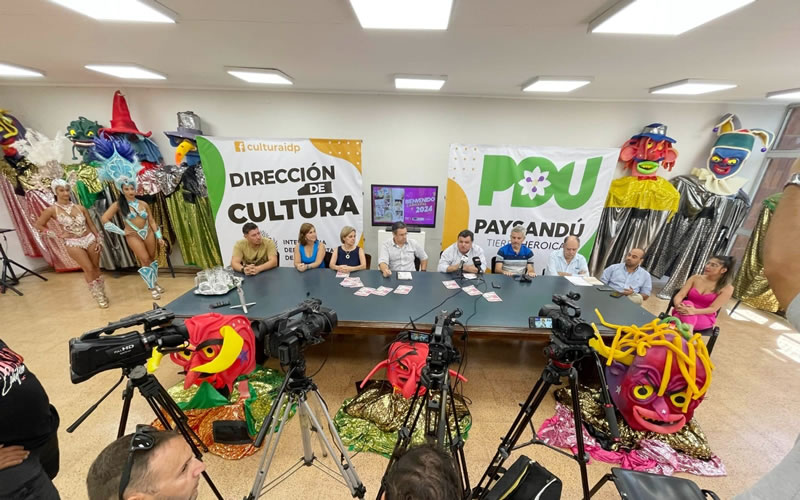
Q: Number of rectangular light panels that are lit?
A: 10